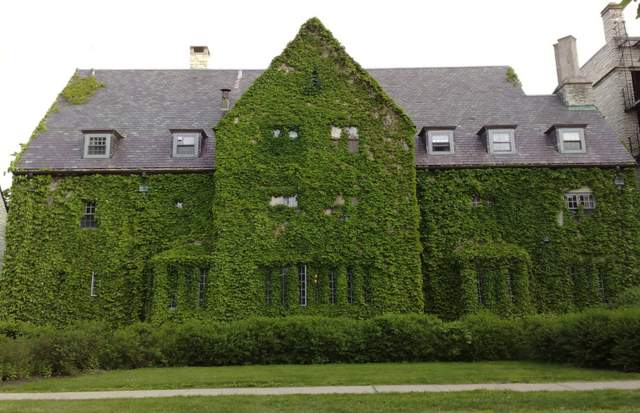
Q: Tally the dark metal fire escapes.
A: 1